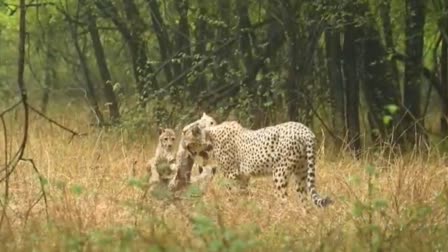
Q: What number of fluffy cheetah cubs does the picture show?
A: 3